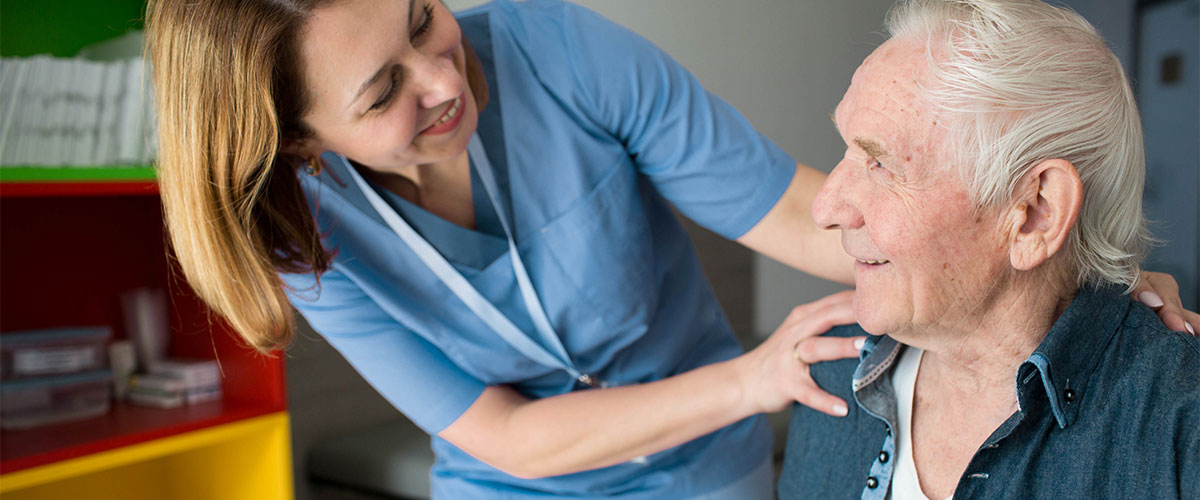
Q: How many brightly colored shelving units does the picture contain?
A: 3